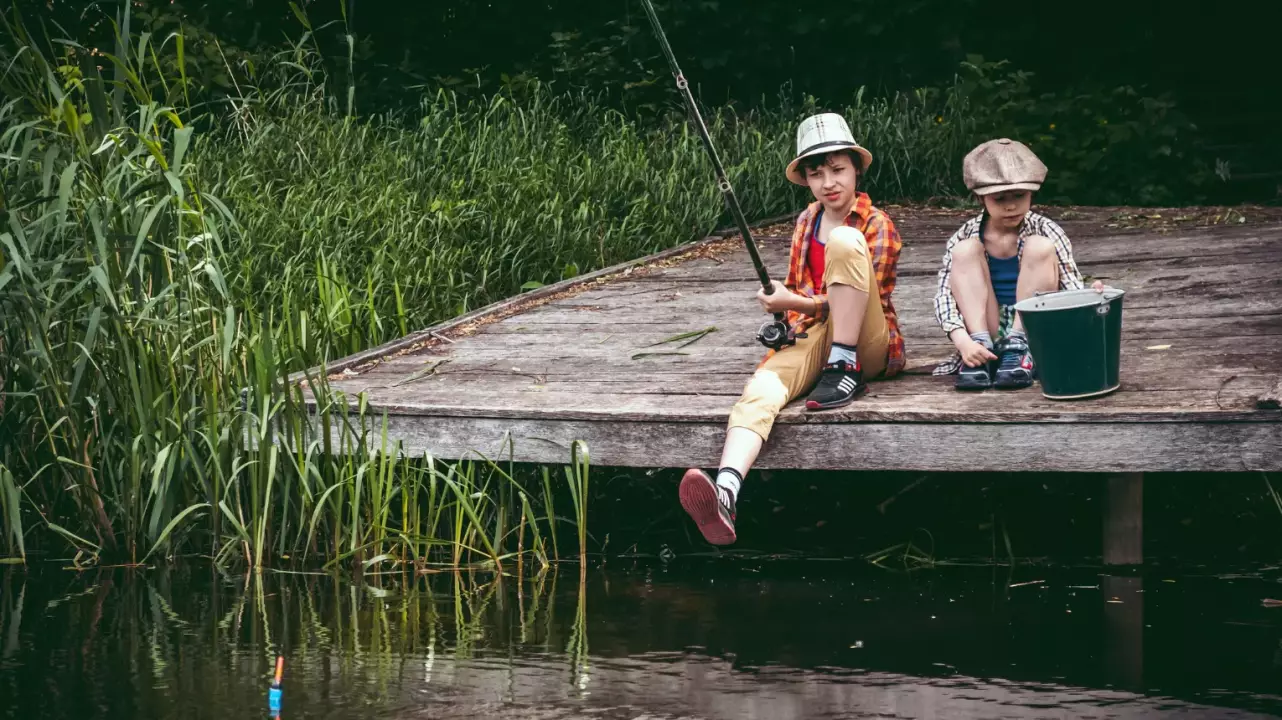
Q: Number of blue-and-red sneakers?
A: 2